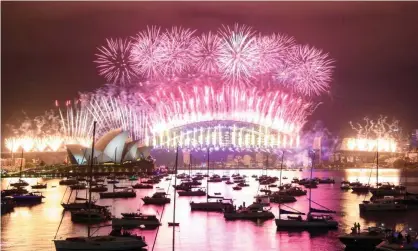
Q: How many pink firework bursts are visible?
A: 7